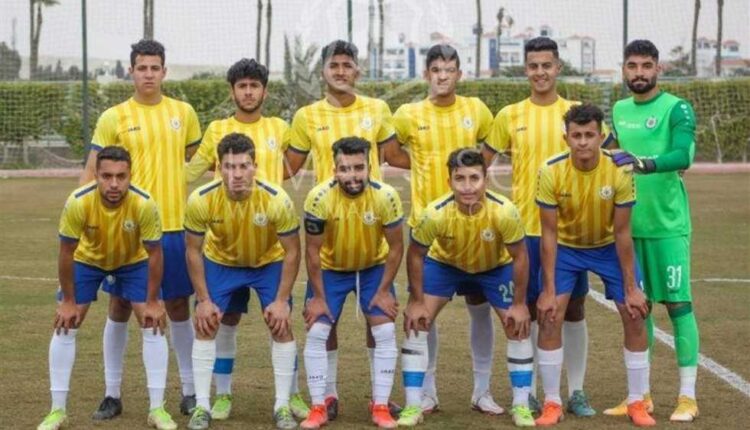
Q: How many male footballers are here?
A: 11